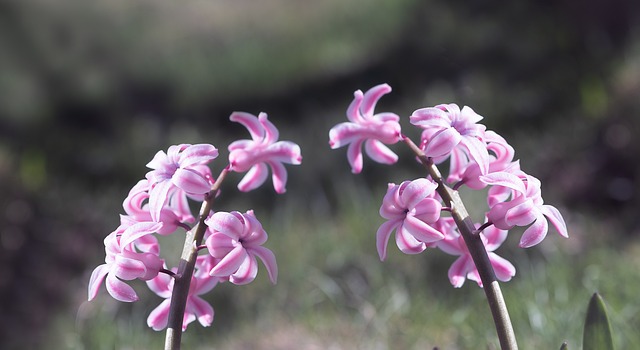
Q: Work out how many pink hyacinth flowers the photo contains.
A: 12